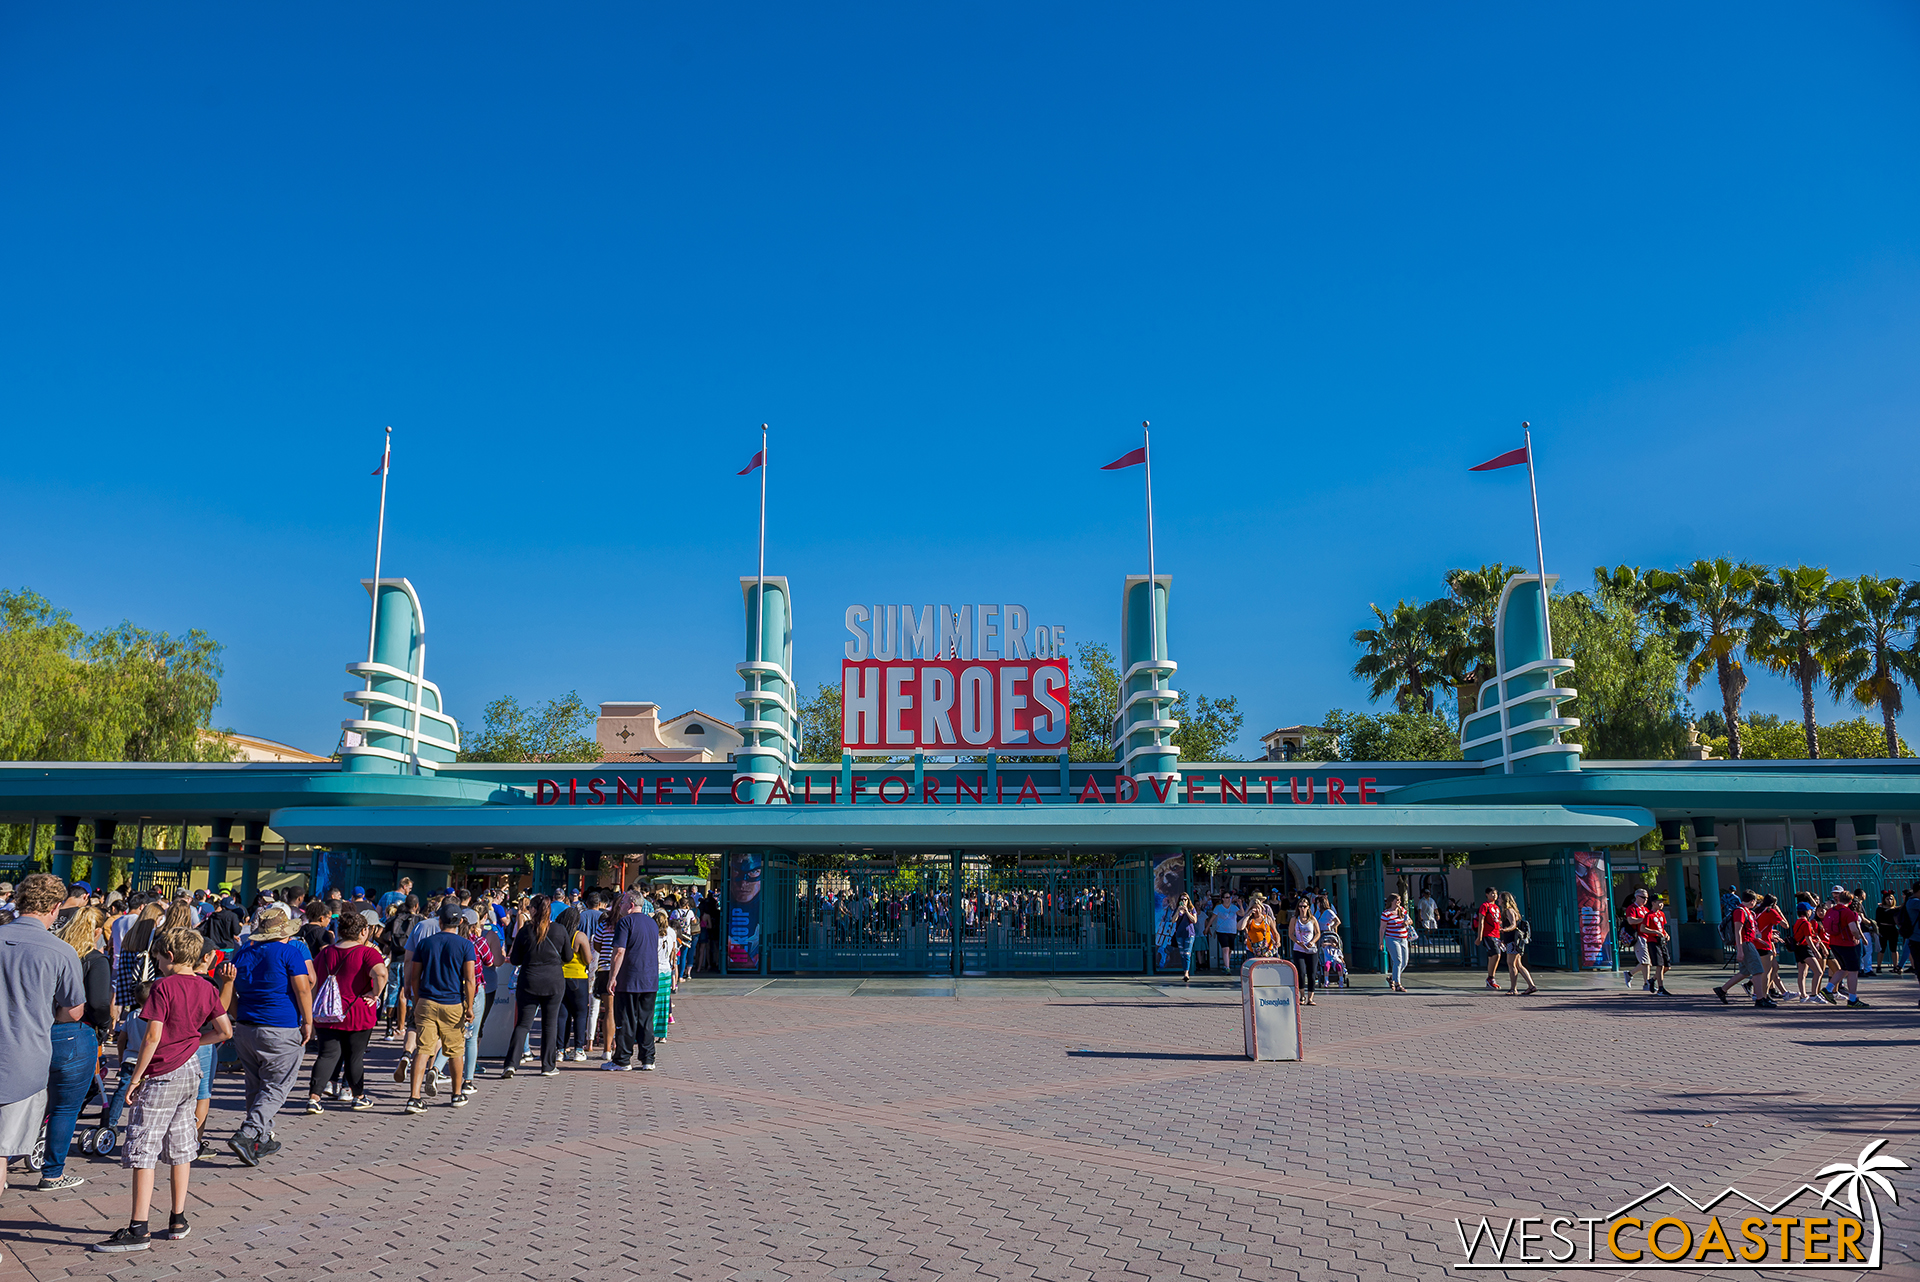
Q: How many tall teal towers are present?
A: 4